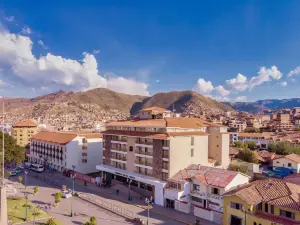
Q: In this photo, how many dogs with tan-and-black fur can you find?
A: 0